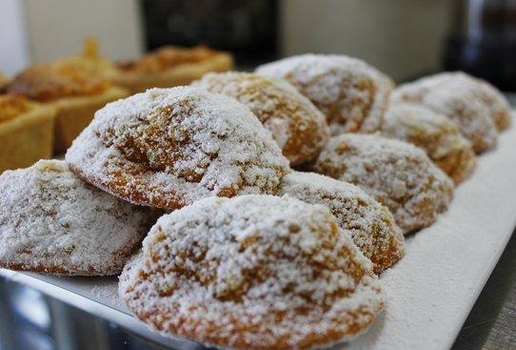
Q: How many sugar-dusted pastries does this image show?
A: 10